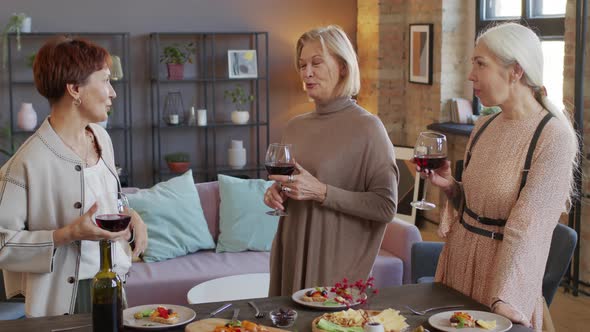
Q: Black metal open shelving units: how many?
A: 2